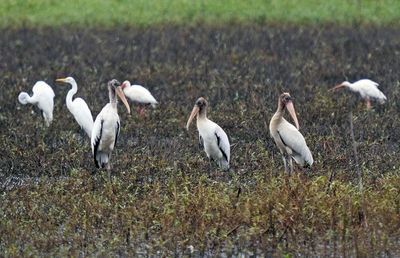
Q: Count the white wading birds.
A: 7